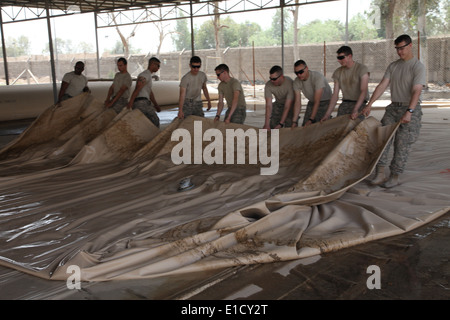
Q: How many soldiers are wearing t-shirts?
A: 9